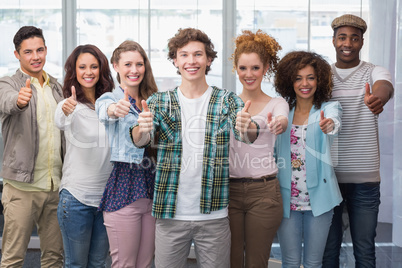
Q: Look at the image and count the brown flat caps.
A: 1